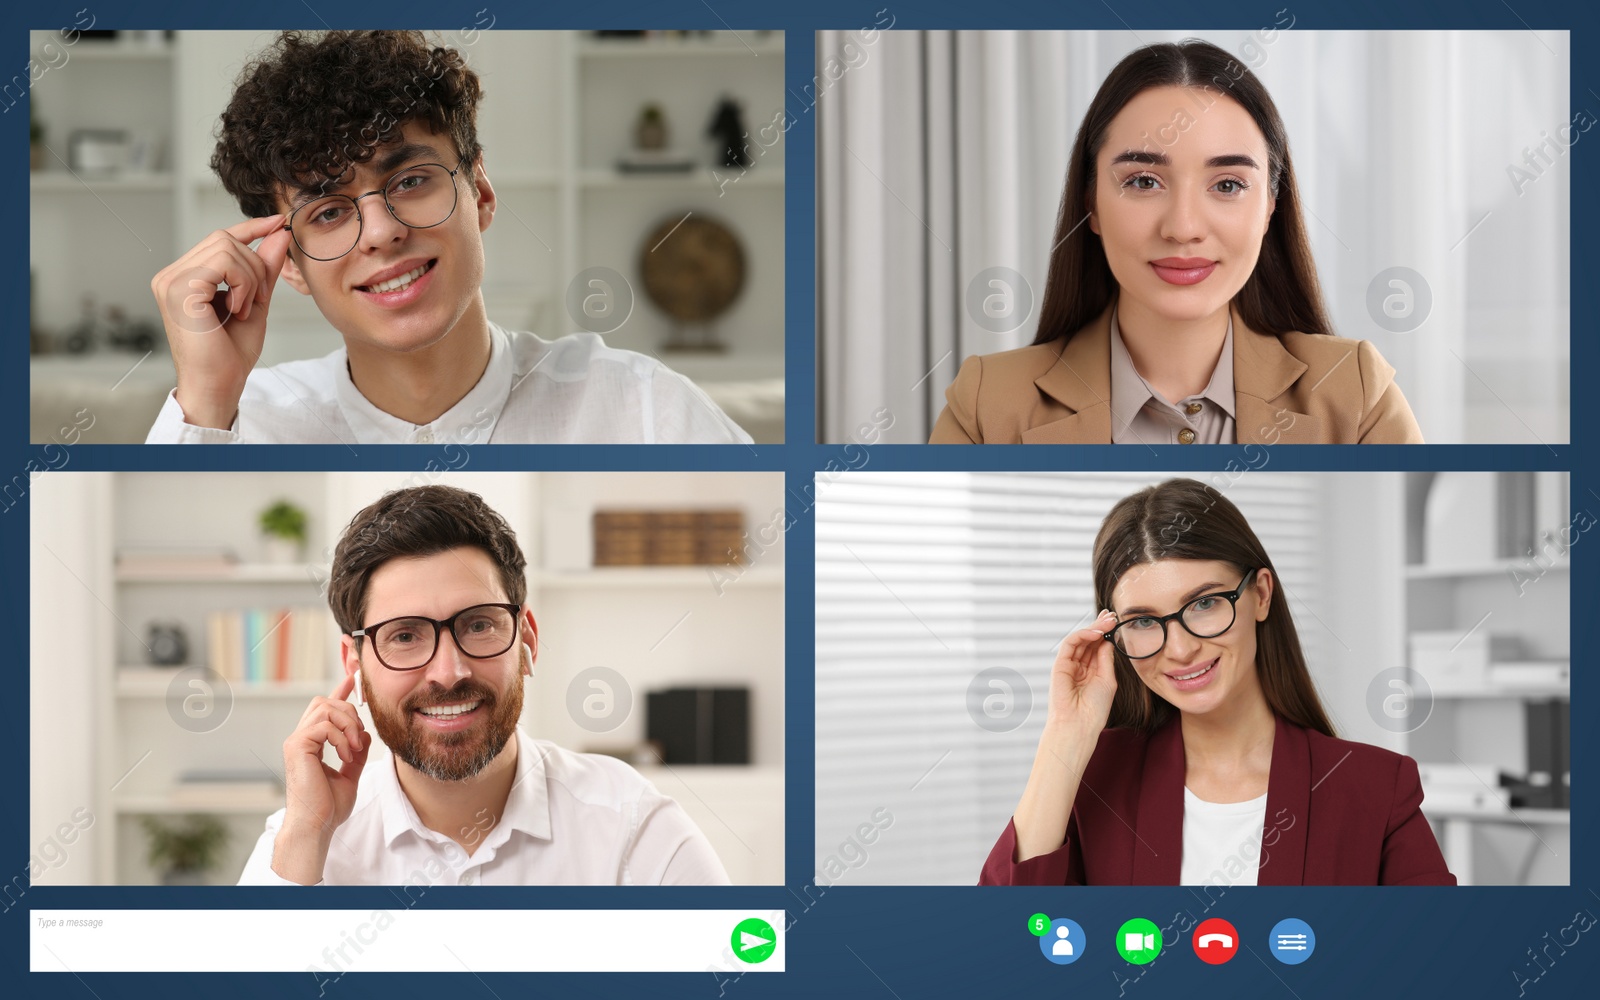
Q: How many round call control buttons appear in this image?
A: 4